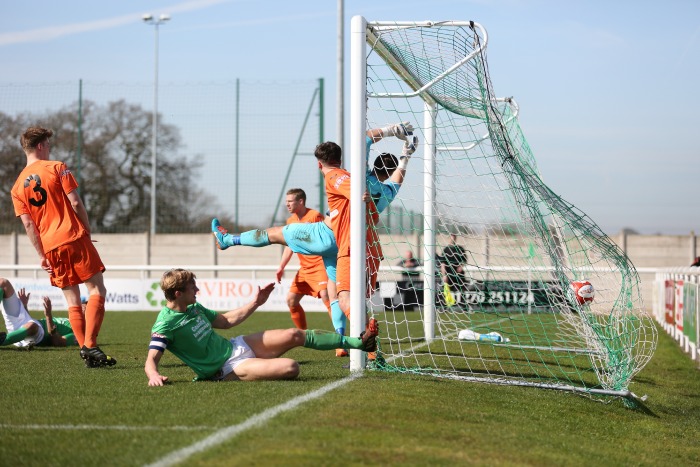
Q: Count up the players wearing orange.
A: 3